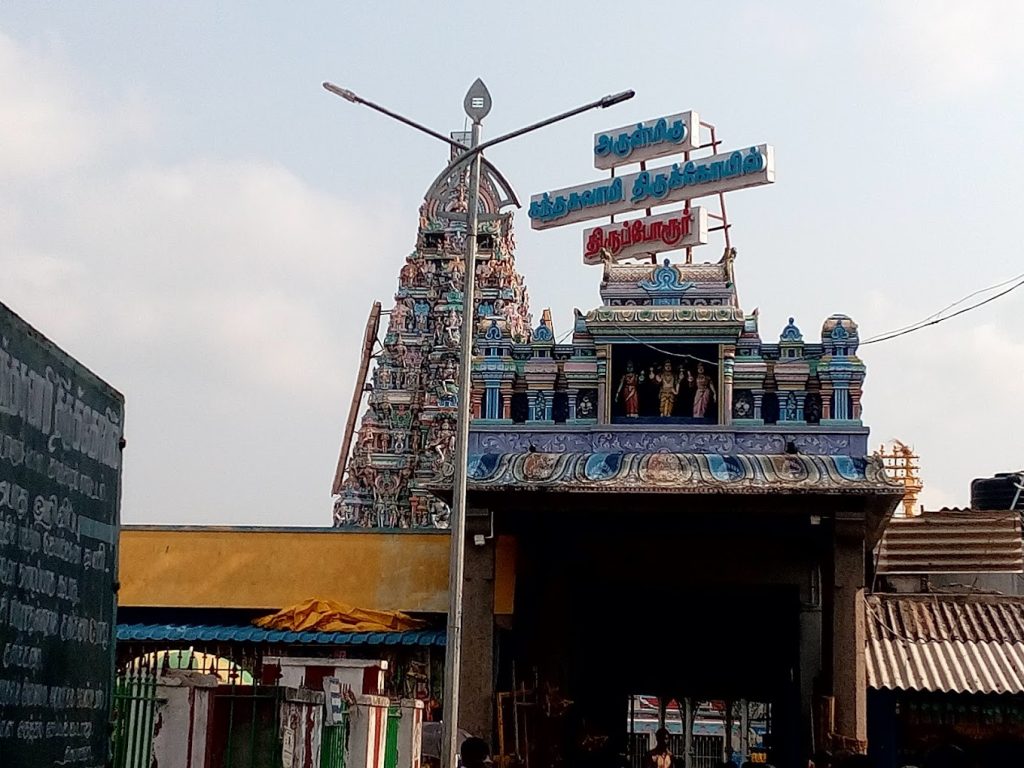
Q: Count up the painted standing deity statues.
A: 3